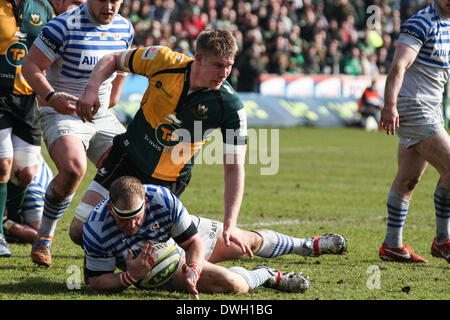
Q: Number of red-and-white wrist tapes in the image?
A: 2